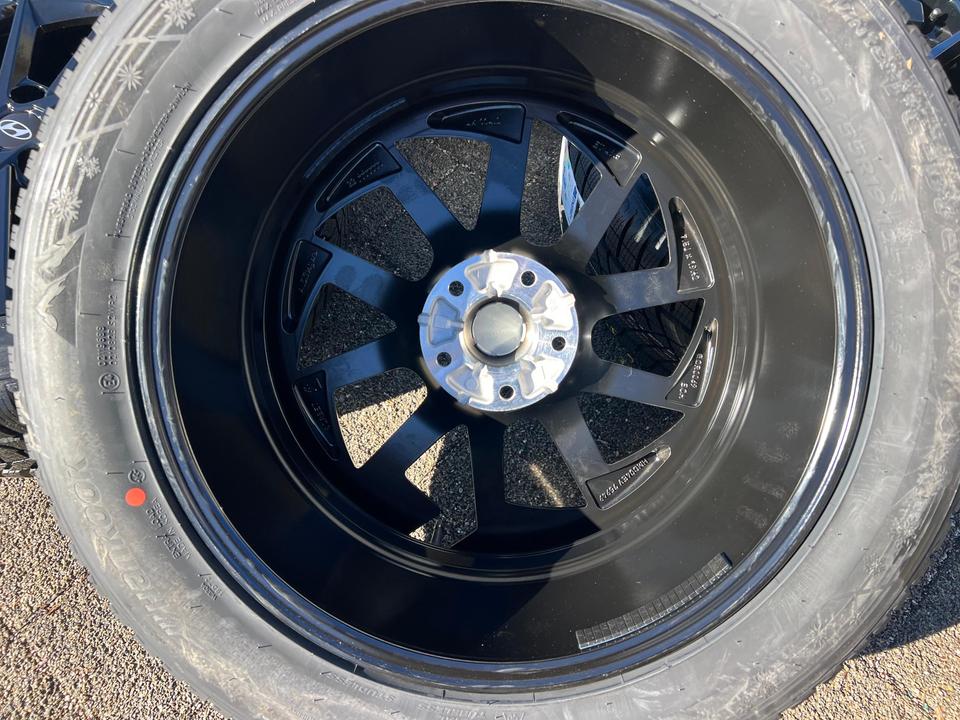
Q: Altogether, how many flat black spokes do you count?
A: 10